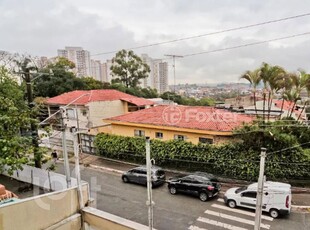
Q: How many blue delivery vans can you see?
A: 0